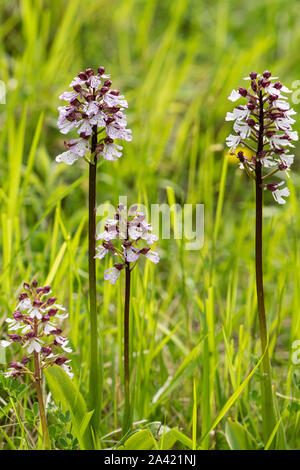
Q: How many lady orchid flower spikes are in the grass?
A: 4